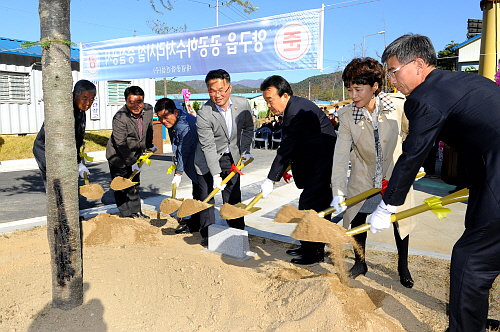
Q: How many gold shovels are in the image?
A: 7